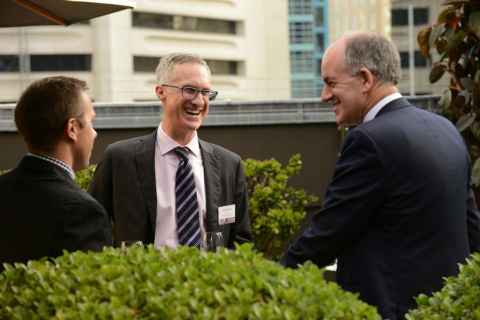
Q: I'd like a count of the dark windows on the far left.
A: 2